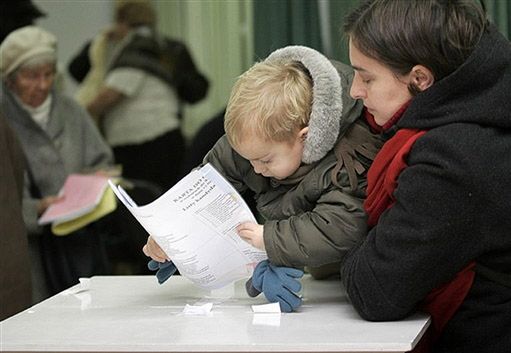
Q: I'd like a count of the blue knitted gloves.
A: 2